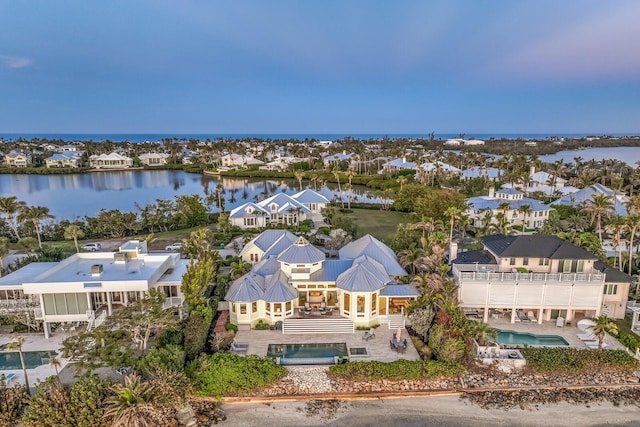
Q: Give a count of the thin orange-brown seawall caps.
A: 1